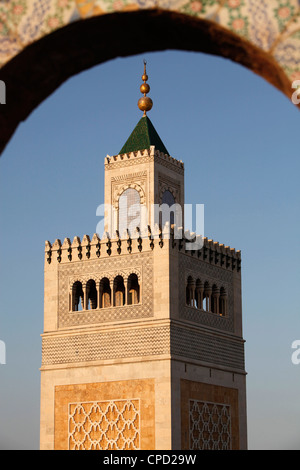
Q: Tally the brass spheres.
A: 3